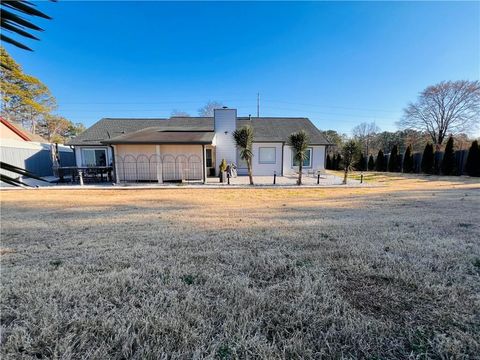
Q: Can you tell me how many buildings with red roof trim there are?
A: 1